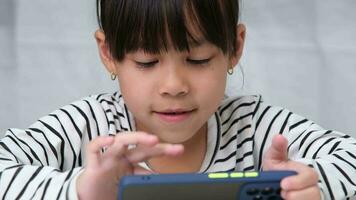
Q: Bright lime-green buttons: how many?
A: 3